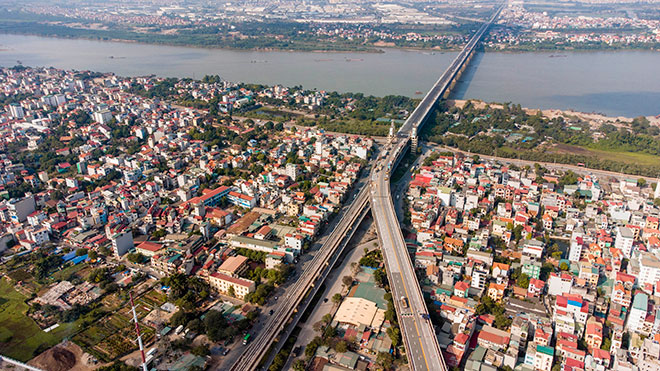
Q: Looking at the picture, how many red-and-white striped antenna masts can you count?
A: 1